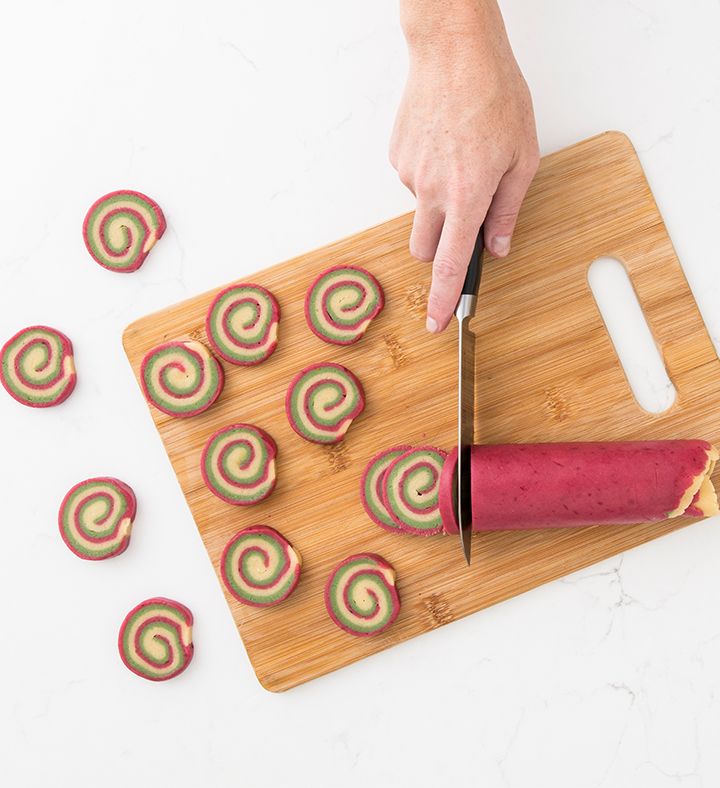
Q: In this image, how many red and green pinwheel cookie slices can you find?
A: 13